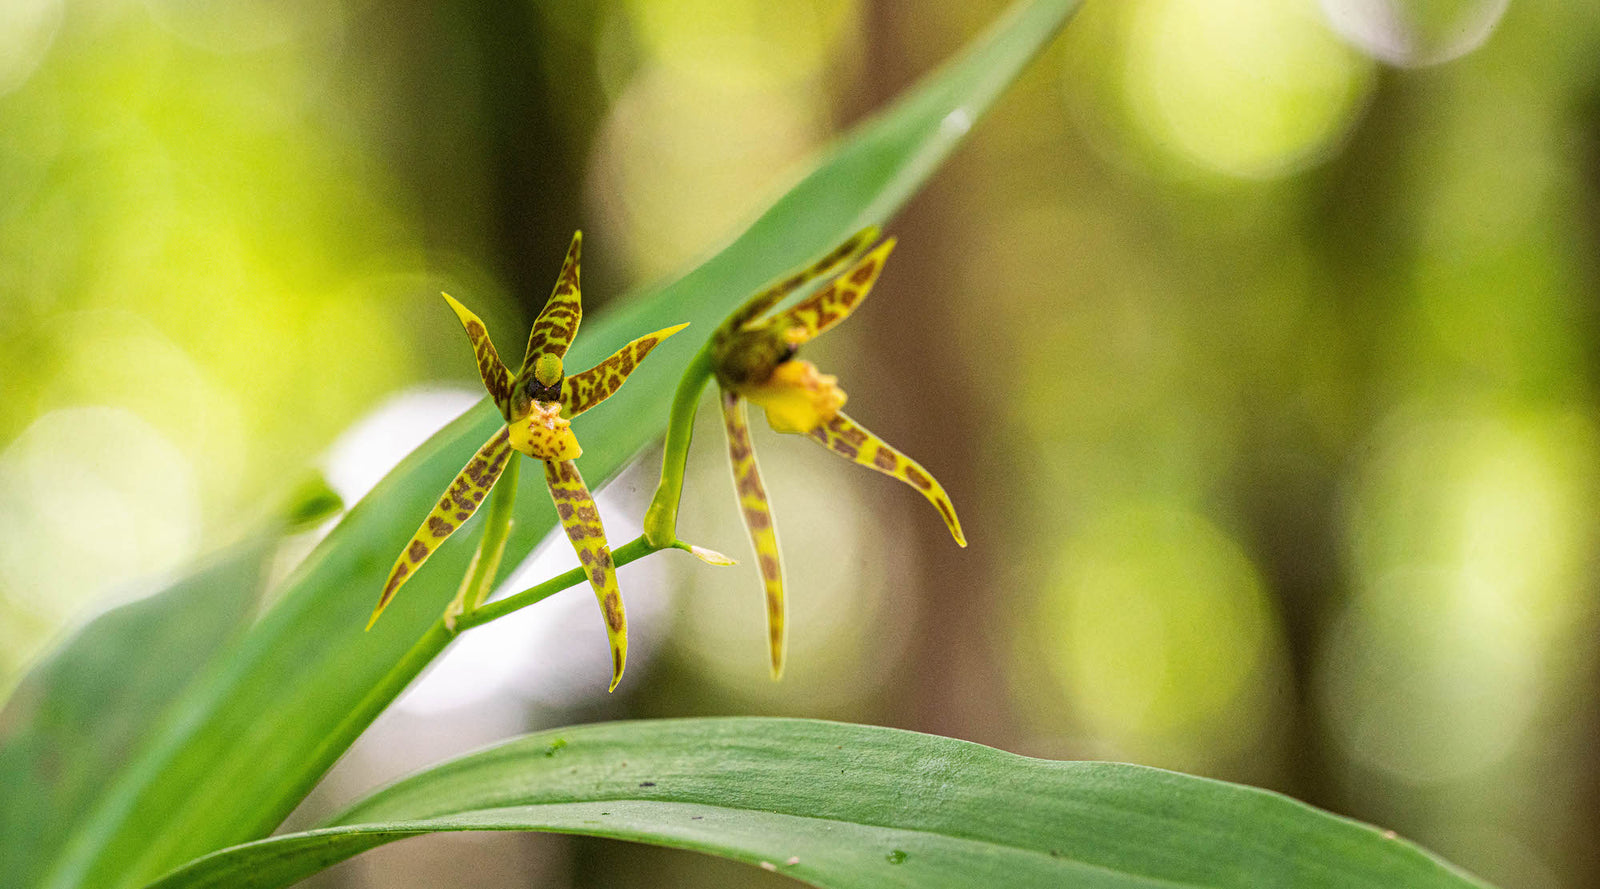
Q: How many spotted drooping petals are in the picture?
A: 4